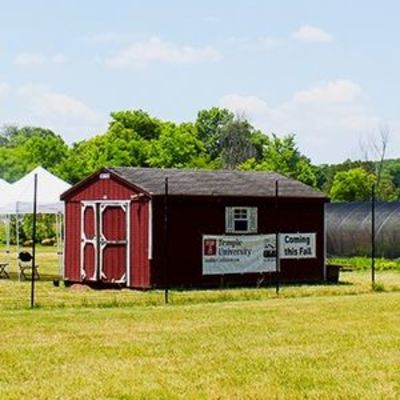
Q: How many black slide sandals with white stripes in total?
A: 0